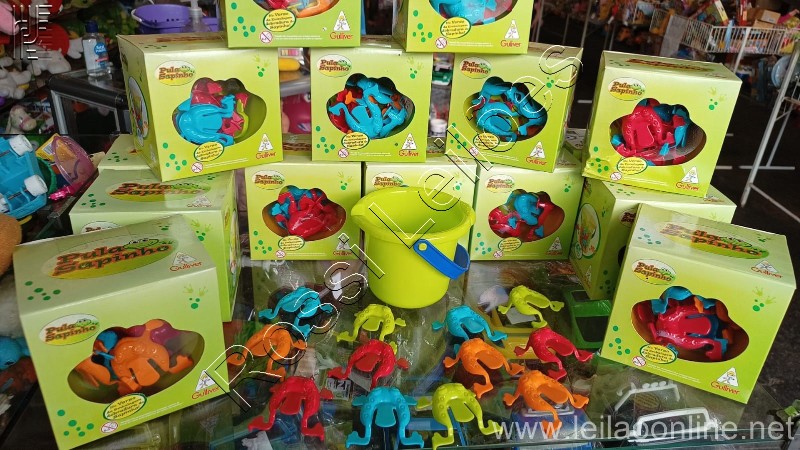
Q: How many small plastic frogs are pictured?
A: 12